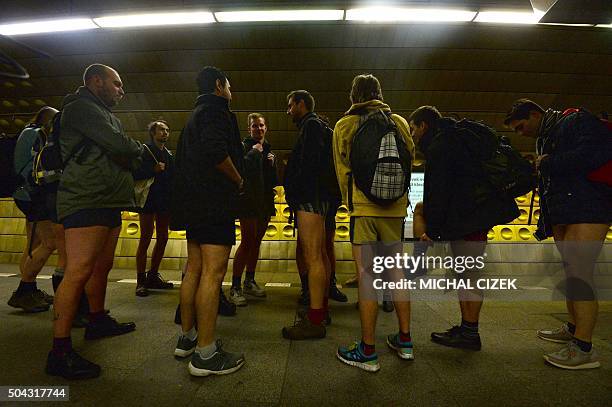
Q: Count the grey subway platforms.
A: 1